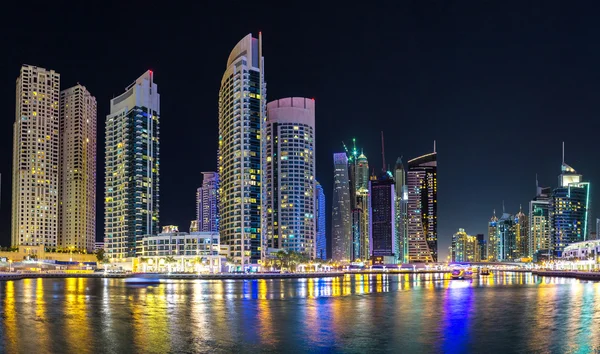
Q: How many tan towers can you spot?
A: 2